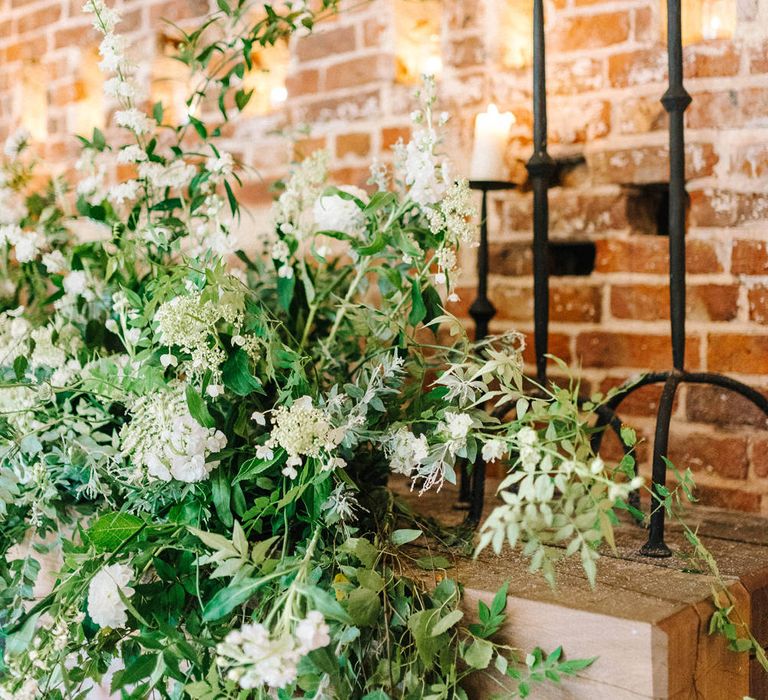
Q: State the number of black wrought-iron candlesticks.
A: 3